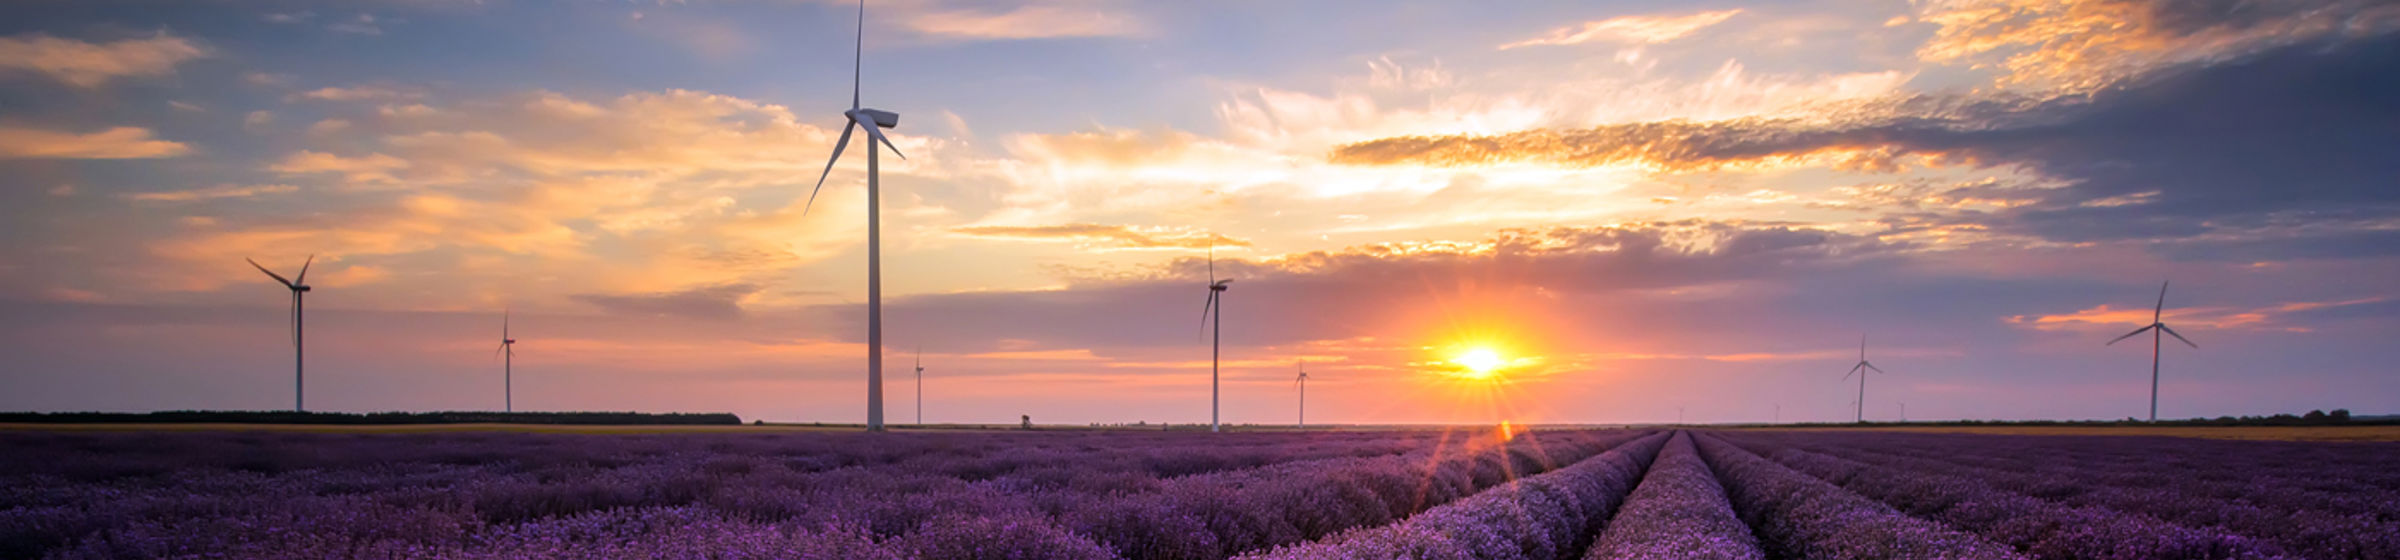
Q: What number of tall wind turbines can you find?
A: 8